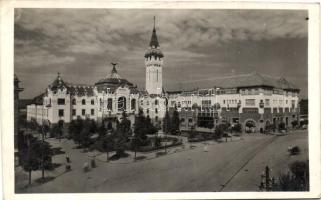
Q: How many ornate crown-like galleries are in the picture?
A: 1